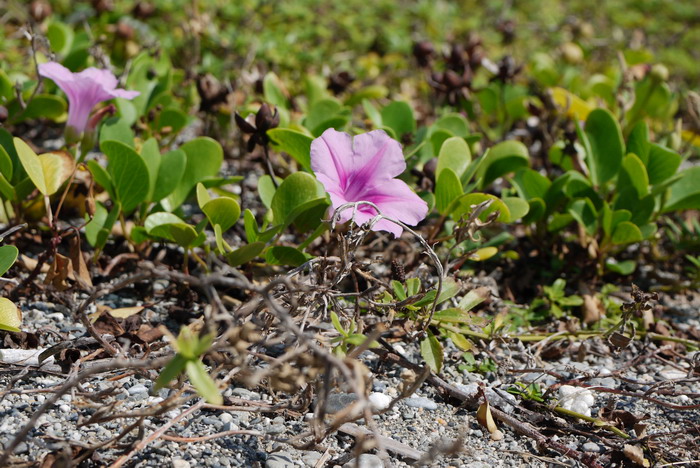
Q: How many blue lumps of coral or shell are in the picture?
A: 0